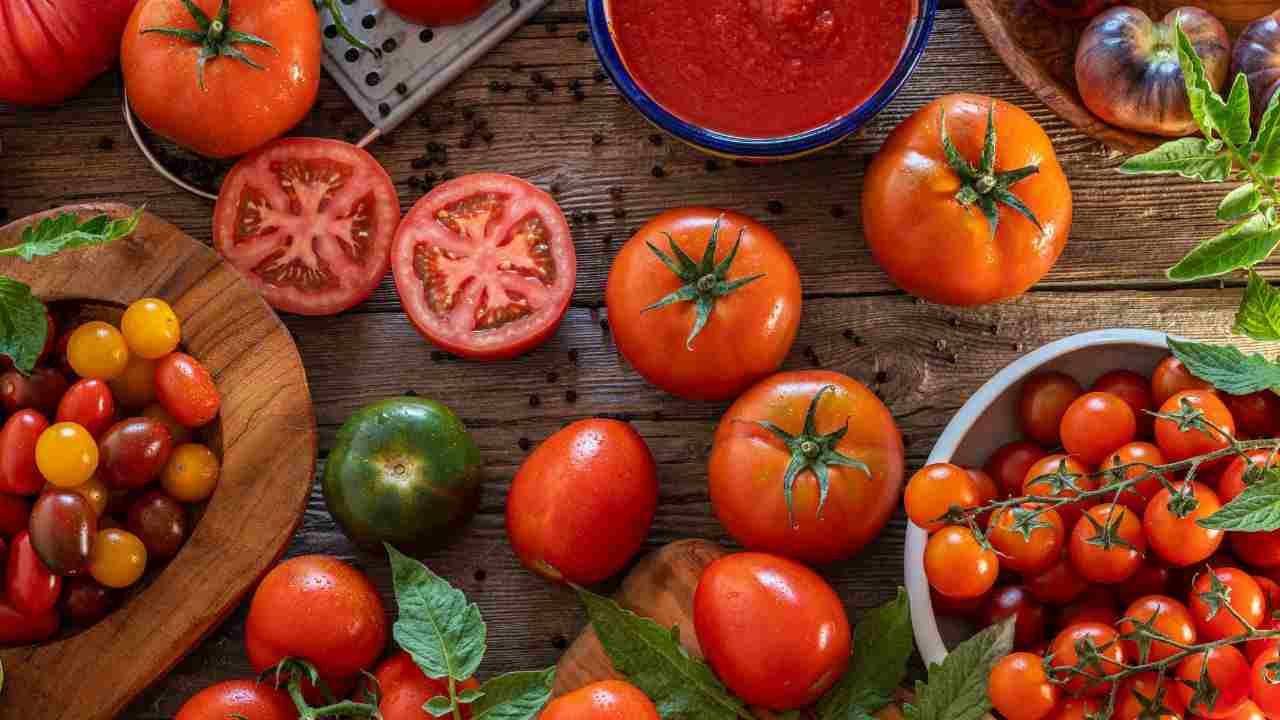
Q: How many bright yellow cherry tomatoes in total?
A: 5